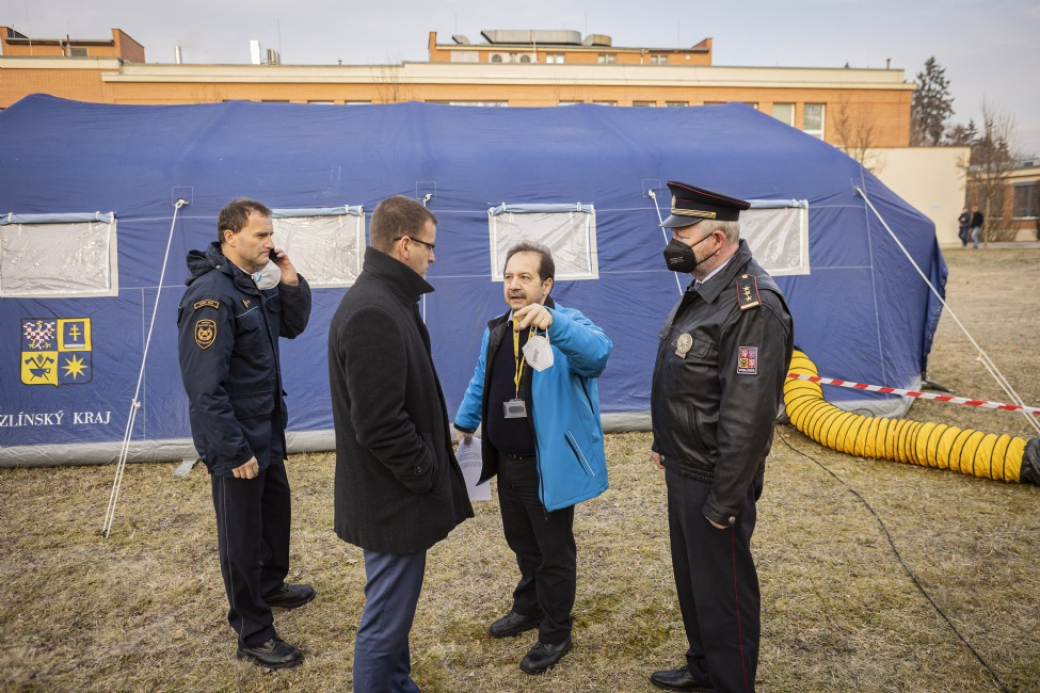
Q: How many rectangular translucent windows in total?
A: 4